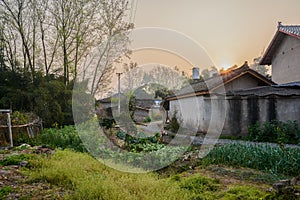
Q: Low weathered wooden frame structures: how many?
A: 1